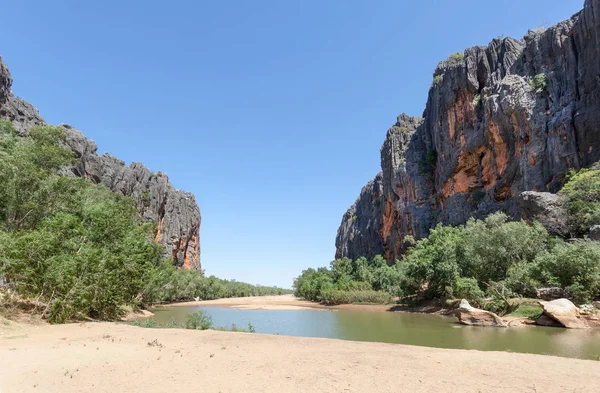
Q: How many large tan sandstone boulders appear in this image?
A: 2